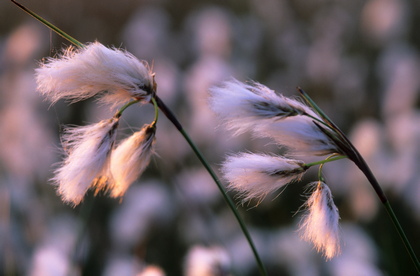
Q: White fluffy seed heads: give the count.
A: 7